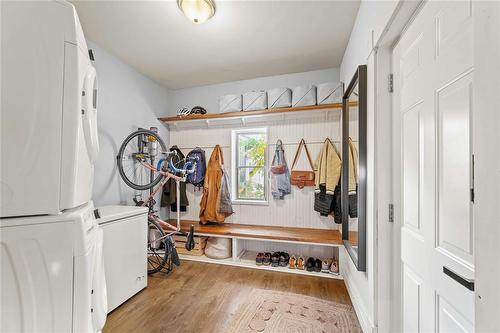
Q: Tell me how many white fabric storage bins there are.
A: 5